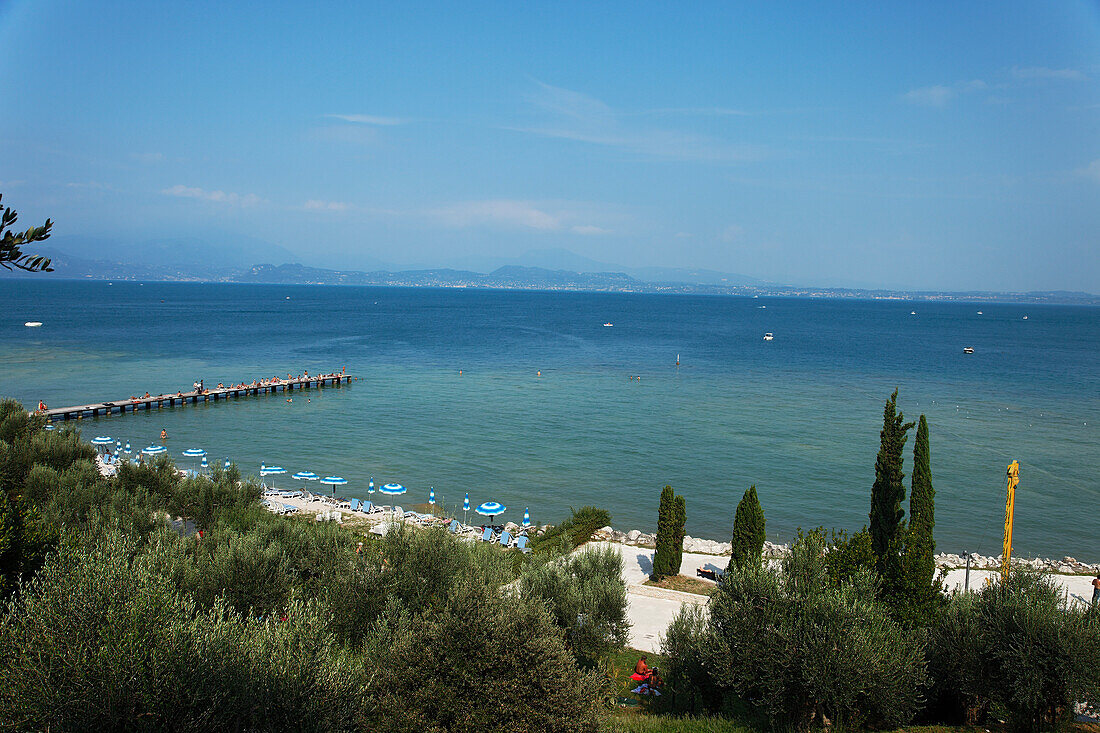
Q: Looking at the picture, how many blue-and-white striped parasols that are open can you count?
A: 8